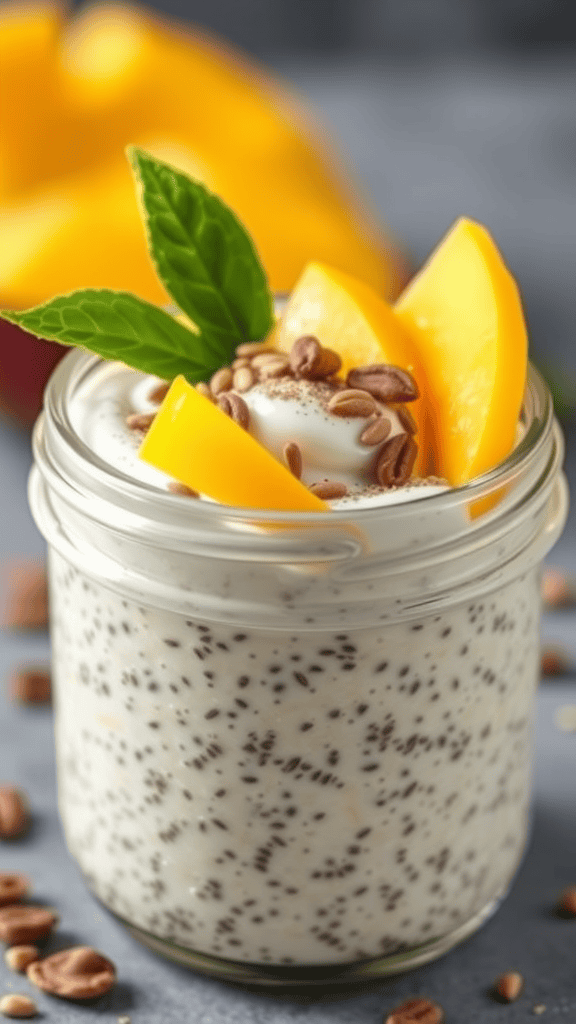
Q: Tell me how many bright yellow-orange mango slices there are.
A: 3